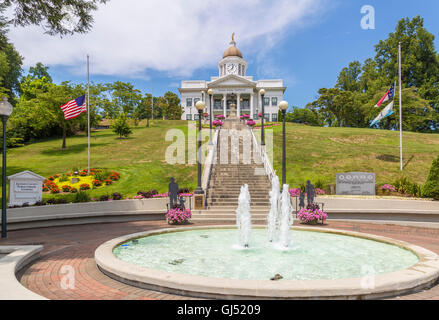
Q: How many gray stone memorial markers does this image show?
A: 1